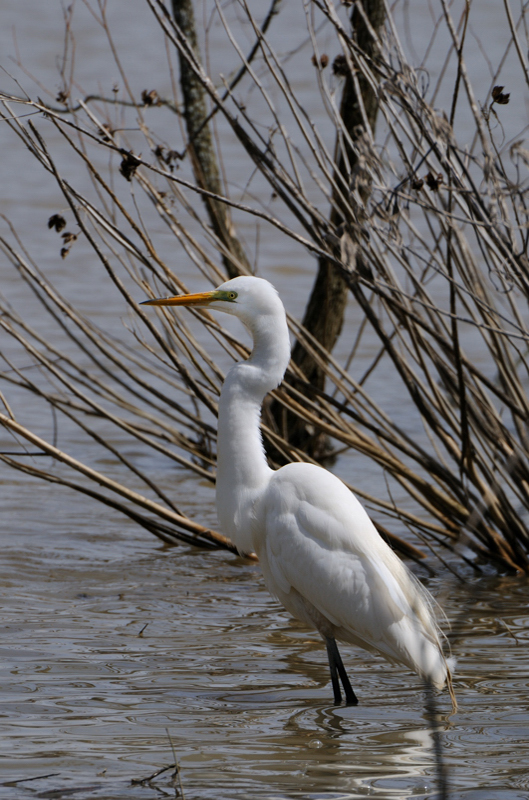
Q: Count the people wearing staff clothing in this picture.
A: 0